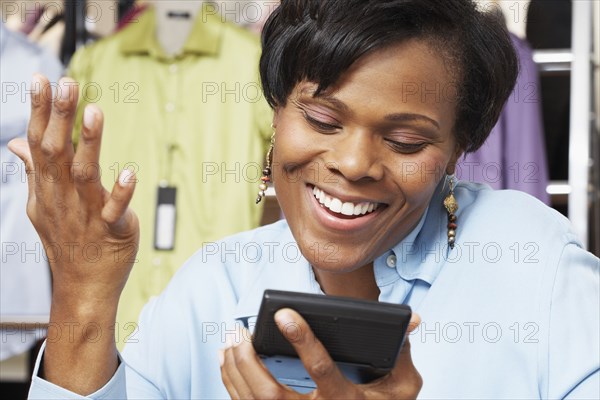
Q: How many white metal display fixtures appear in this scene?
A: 1